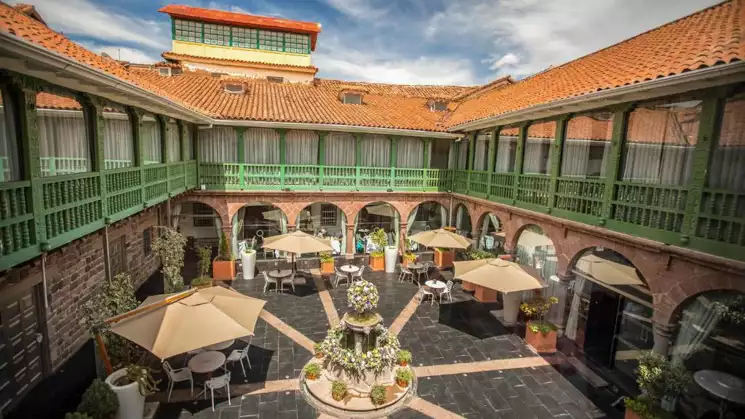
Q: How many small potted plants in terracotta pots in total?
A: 6